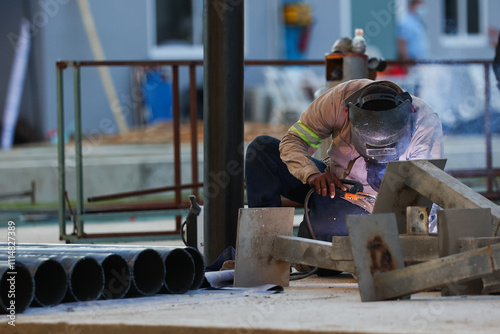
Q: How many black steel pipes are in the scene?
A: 7